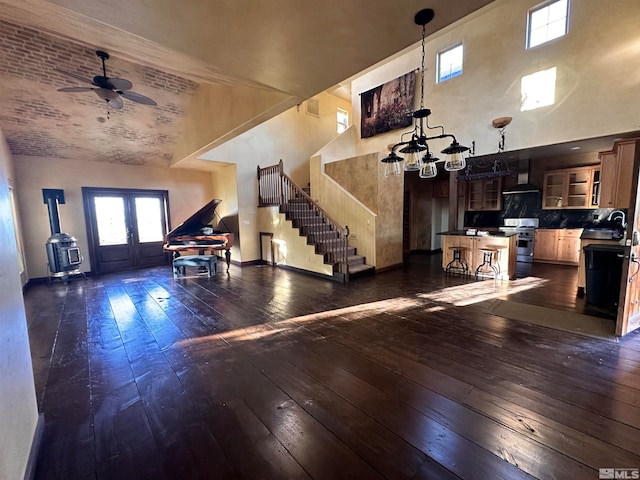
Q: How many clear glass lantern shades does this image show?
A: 4